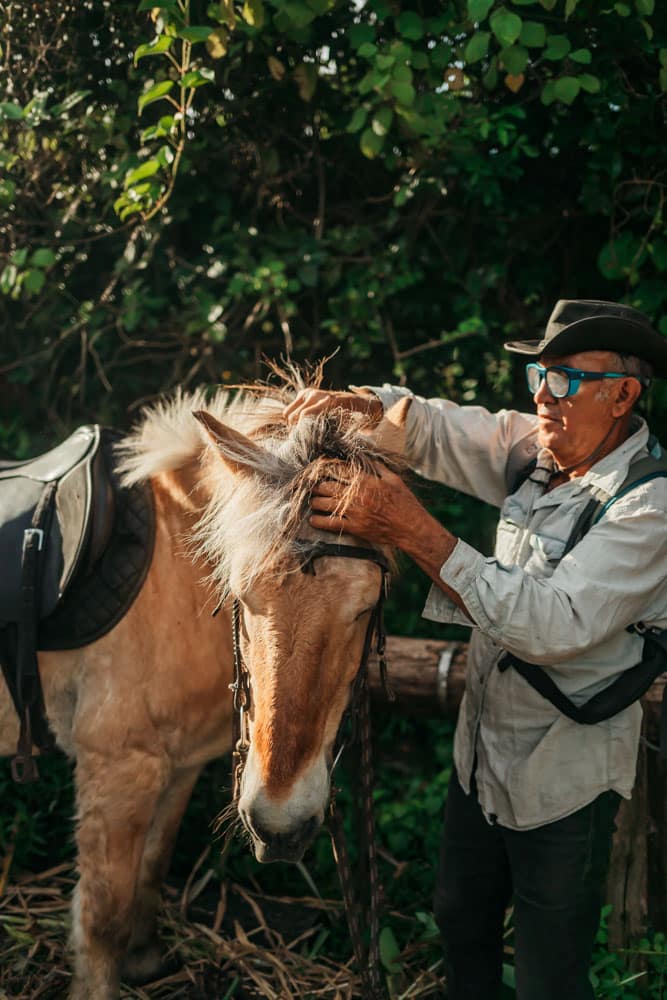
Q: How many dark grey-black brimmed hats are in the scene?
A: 1